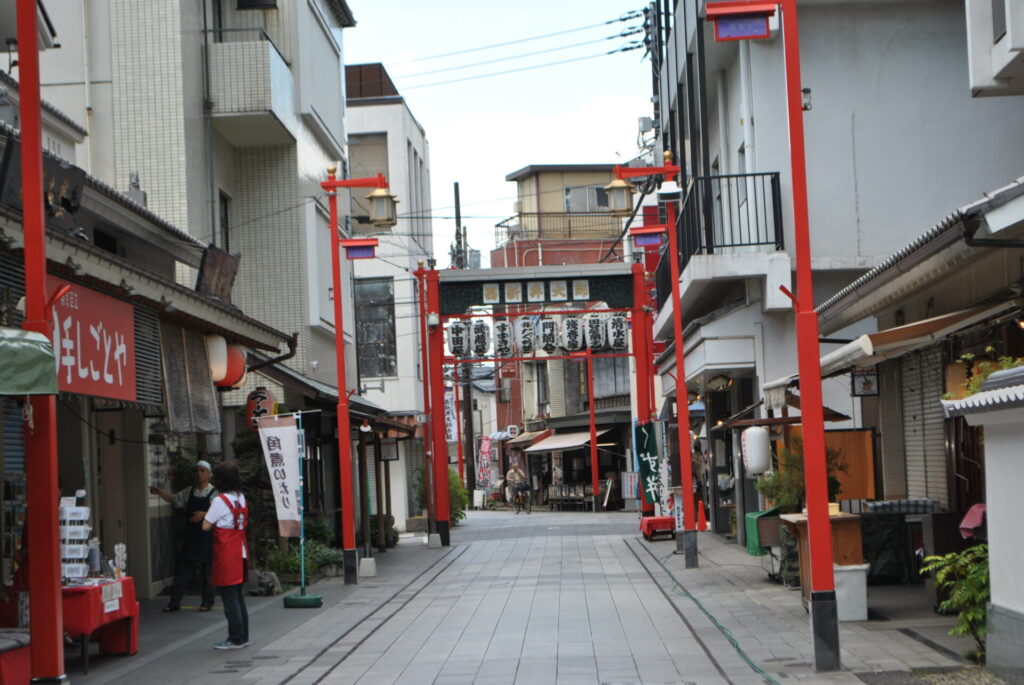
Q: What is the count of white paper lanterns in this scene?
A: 10